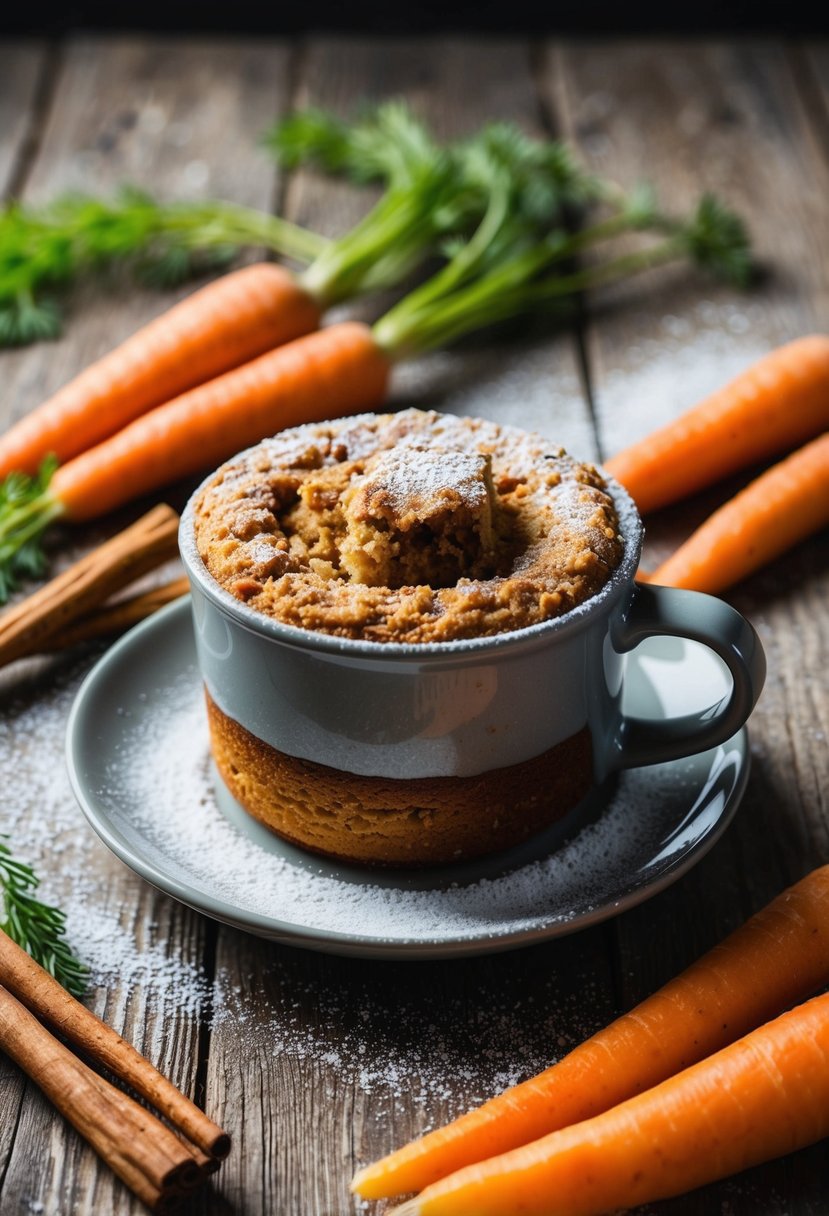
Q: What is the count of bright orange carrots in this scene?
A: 6